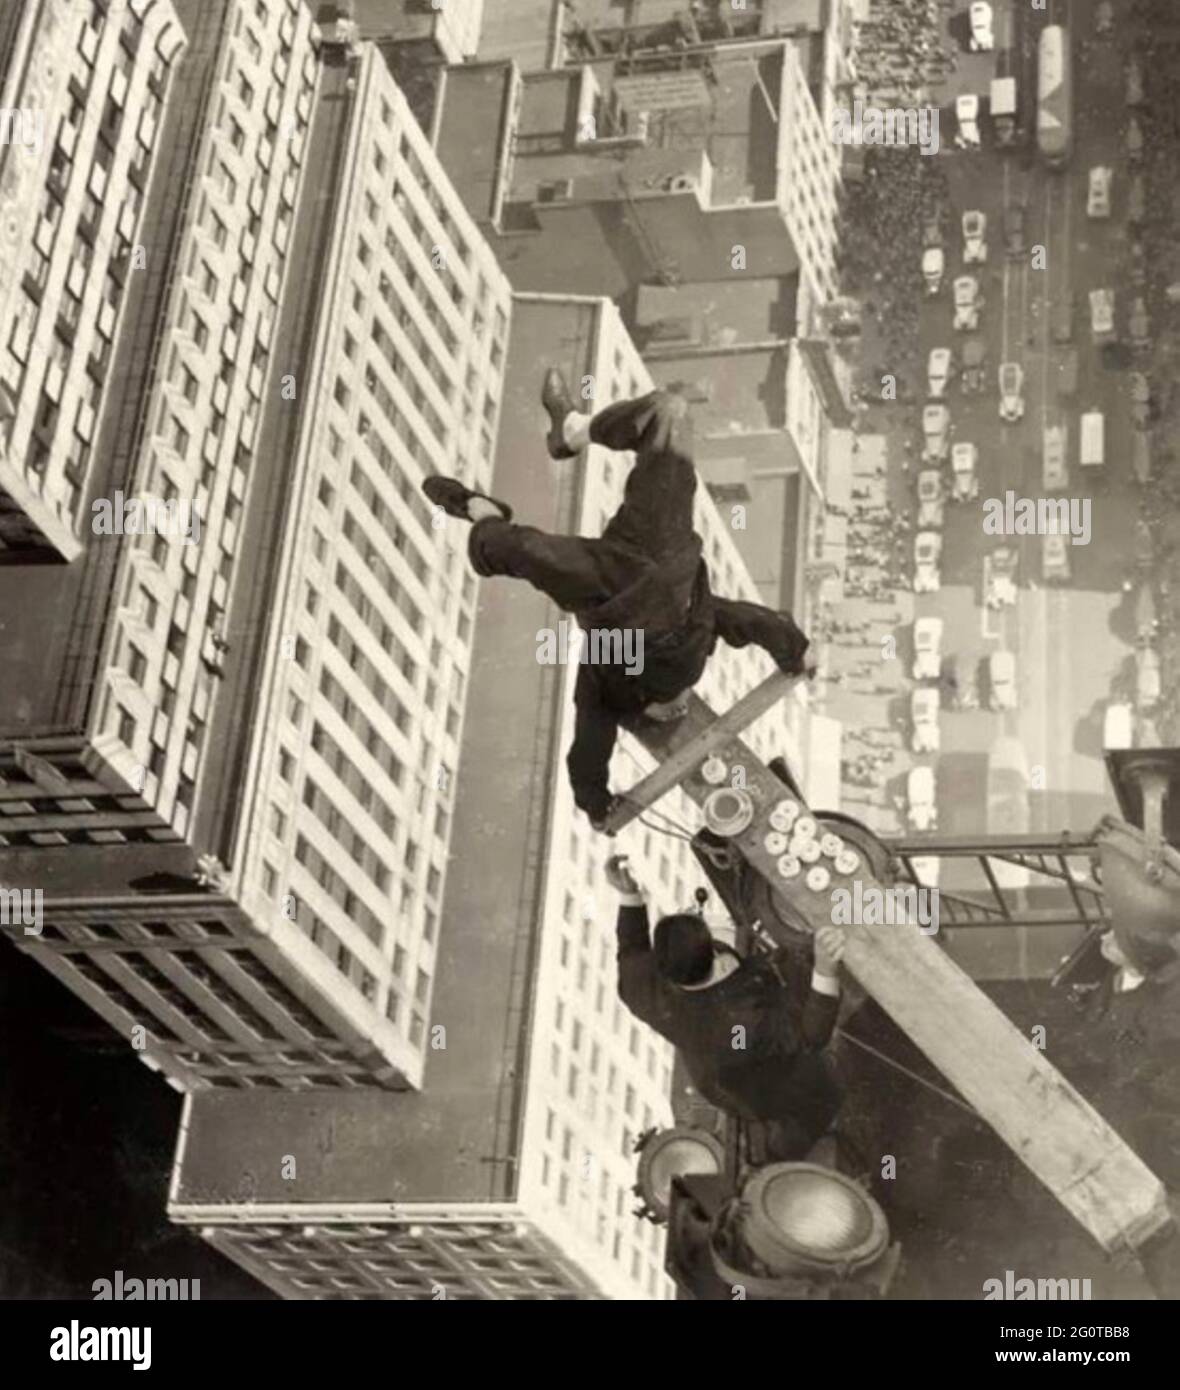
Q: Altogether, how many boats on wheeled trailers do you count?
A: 0